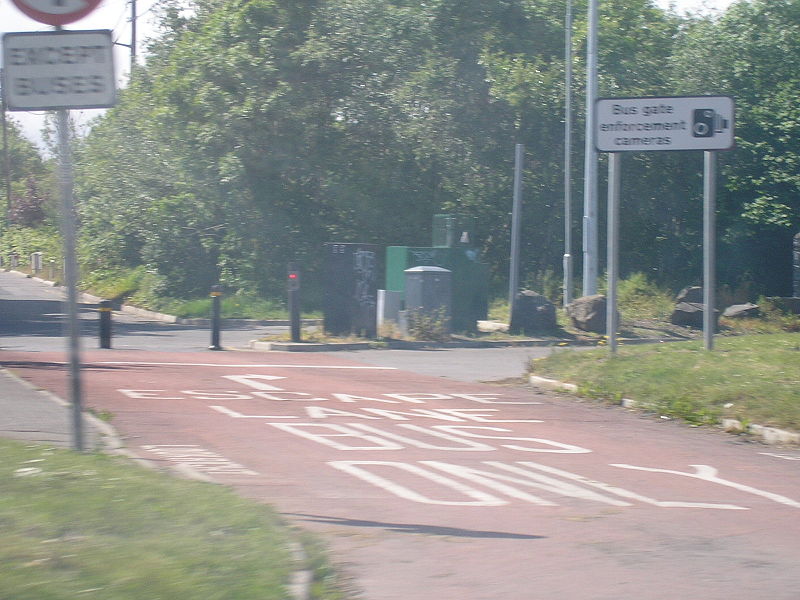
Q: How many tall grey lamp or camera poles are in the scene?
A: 2